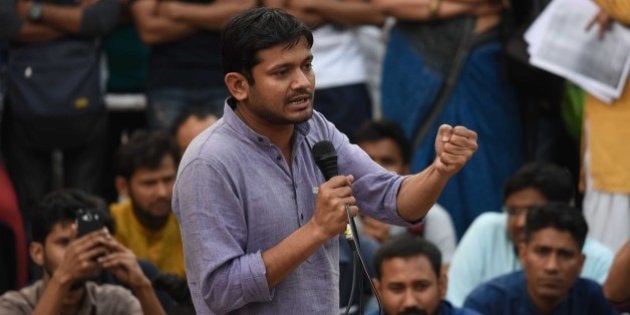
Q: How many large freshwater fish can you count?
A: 0